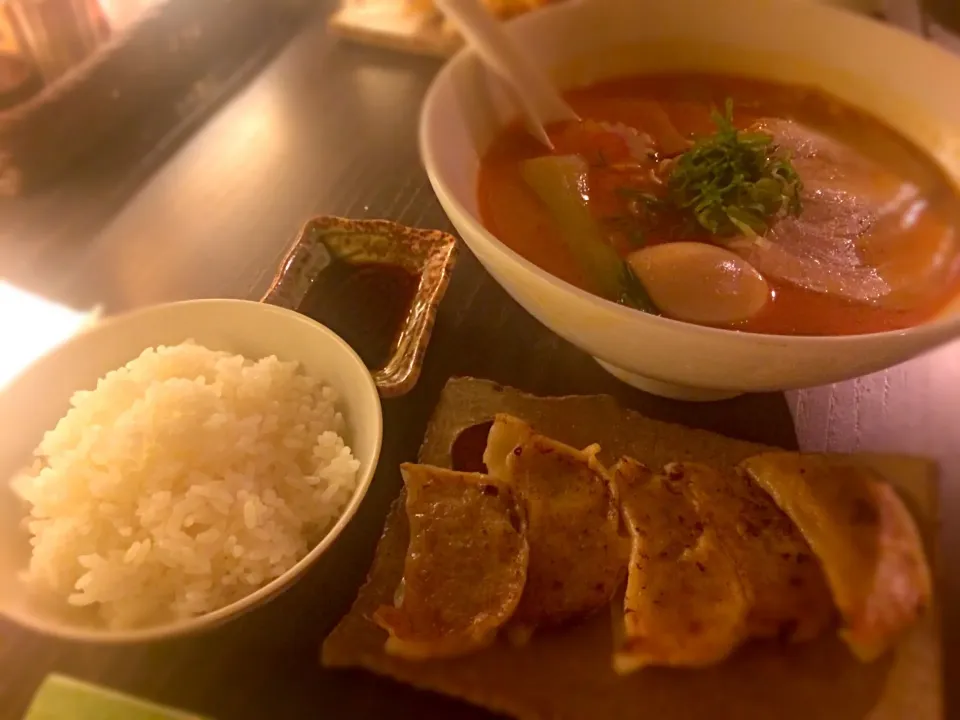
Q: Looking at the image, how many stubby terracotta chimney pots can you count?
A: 0